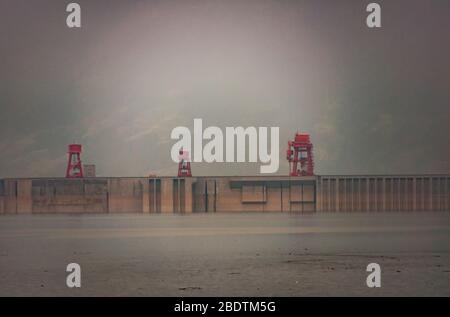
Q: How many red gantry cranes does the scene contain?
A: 3